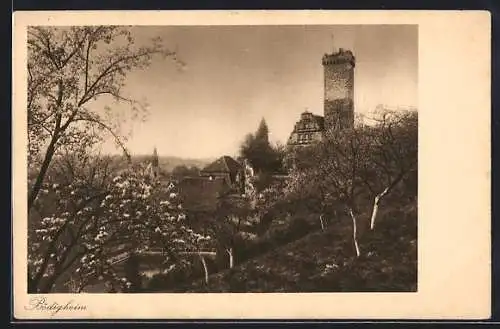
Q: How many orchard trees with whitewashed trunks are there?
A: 5